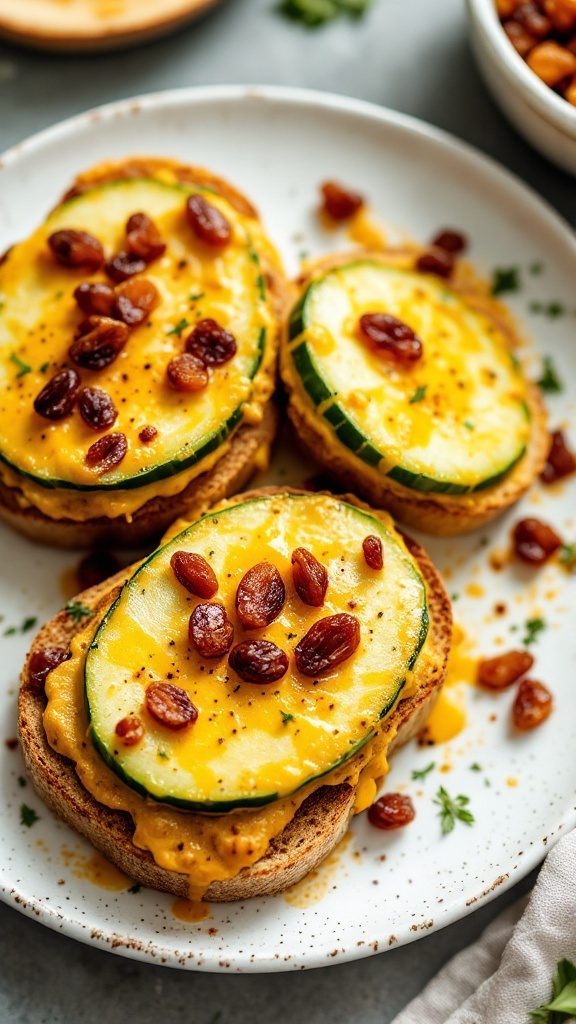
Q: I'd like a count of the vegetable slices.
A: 3